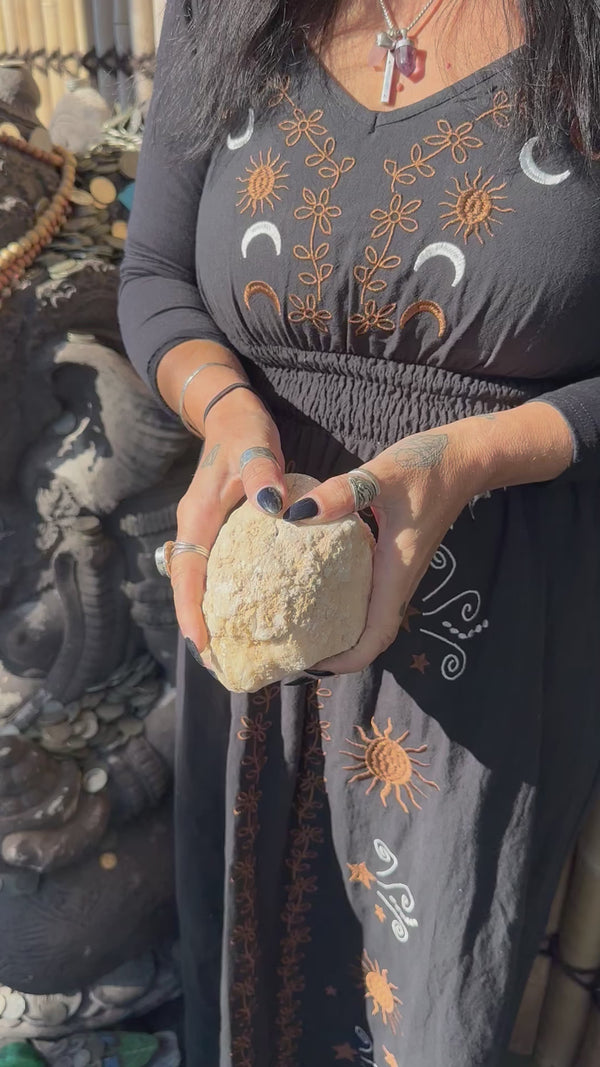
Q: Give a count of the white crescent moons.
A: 4